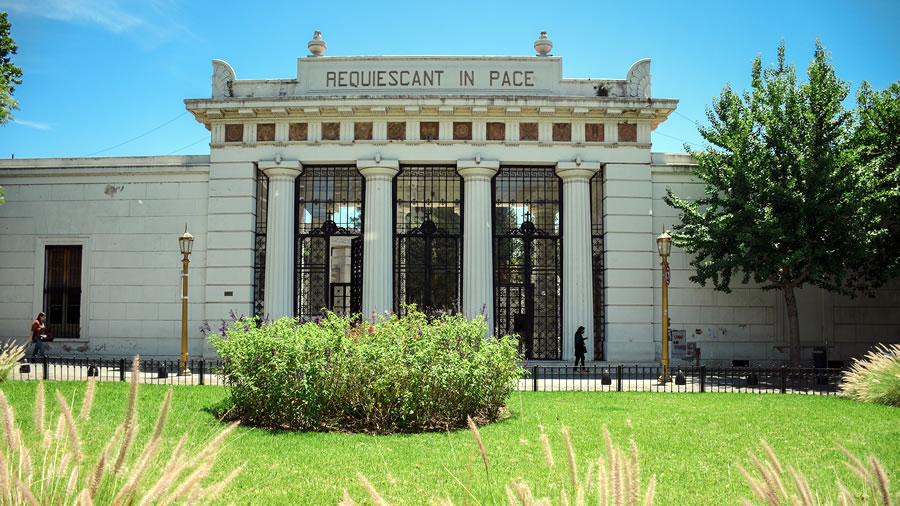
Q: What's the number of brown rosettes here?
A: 13